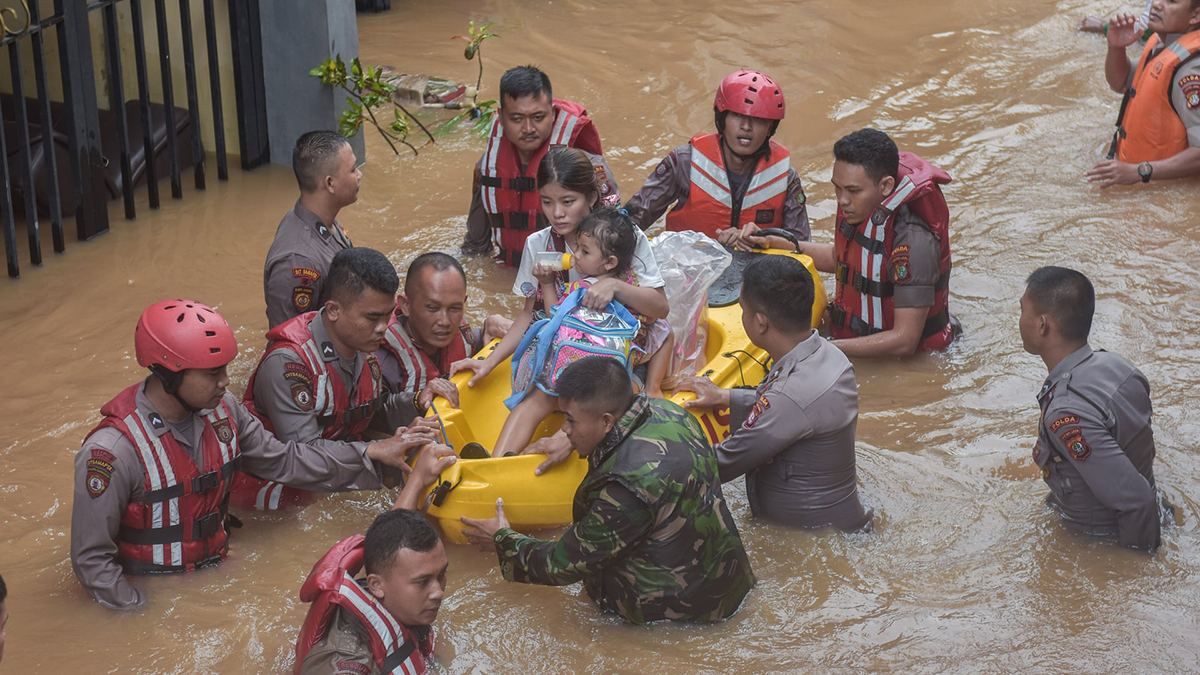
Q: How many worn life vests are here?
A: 8